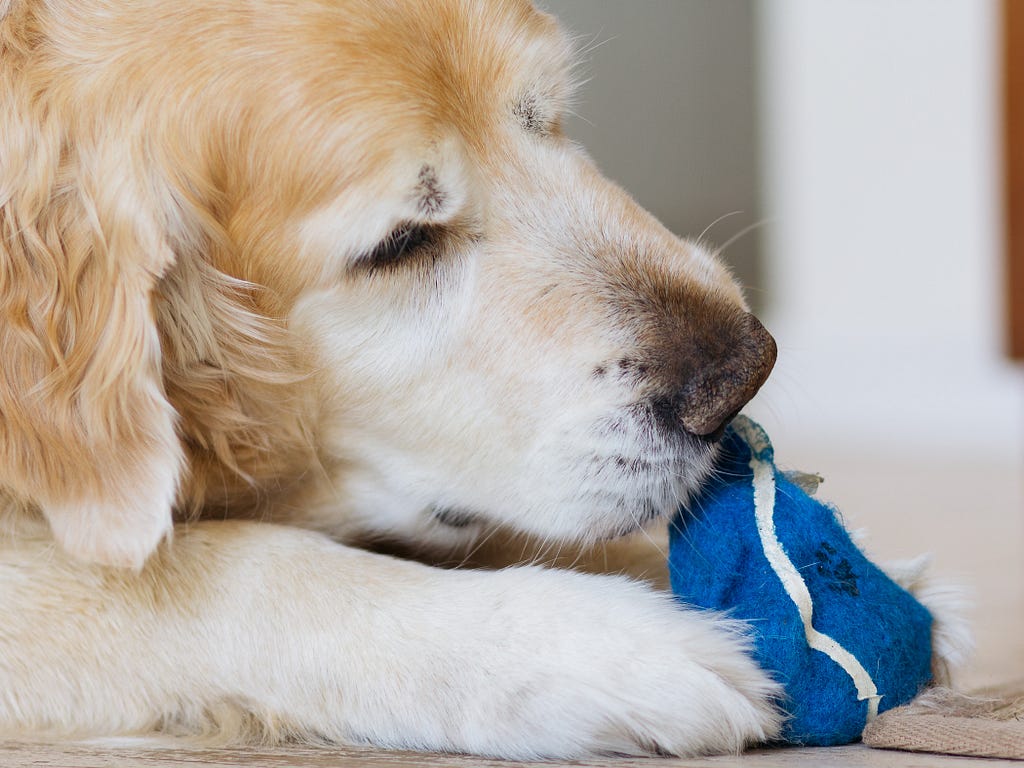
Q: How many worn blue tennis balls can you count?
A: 1